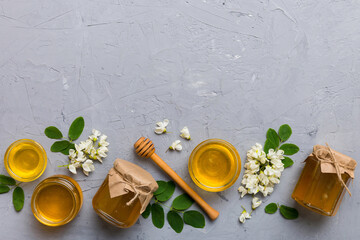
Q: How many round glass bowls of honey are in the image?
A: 3